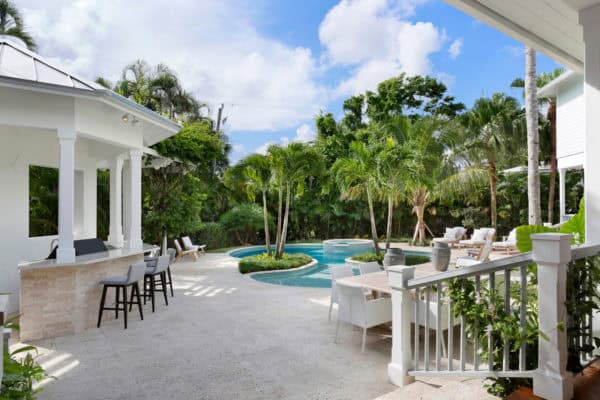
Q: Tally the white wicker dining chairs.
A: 4